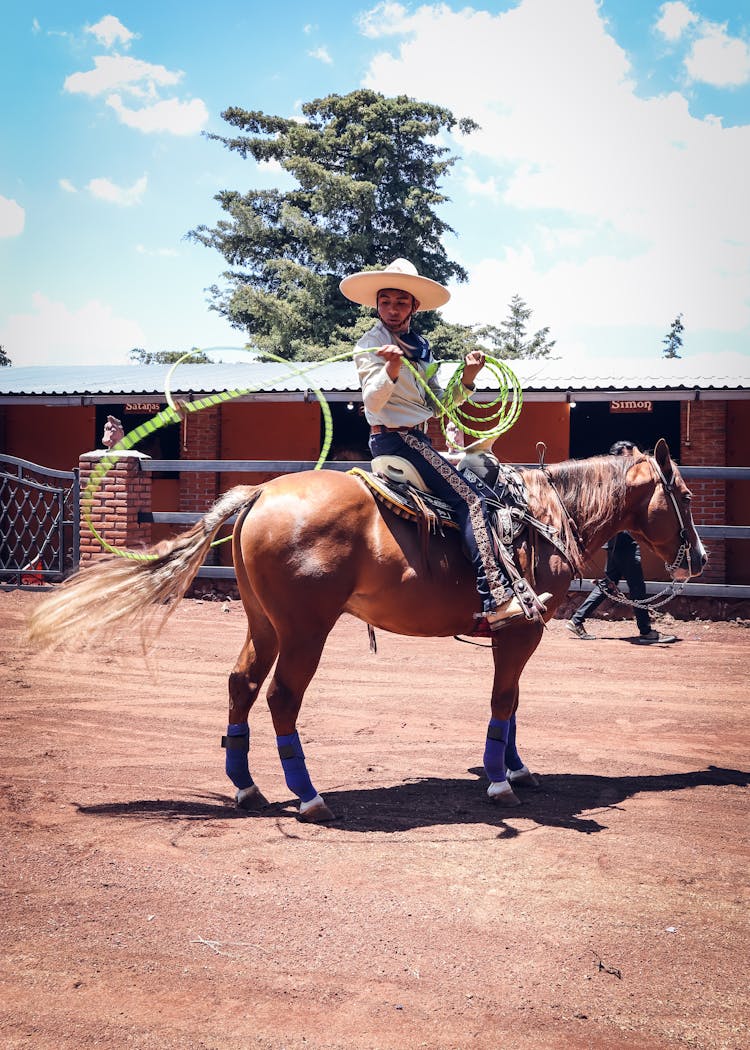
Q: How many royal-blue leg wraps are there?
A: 4